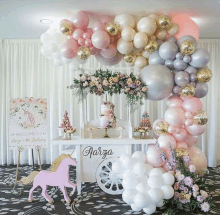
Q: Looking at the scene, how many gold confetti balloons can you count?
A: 12